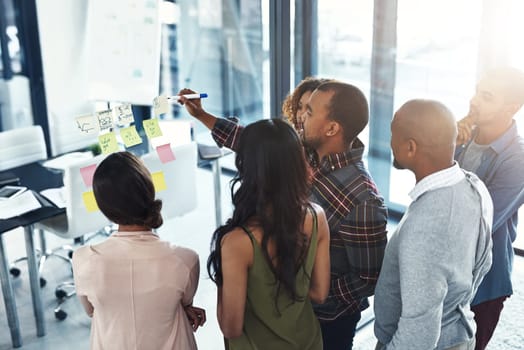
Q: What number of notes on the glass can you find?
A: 11